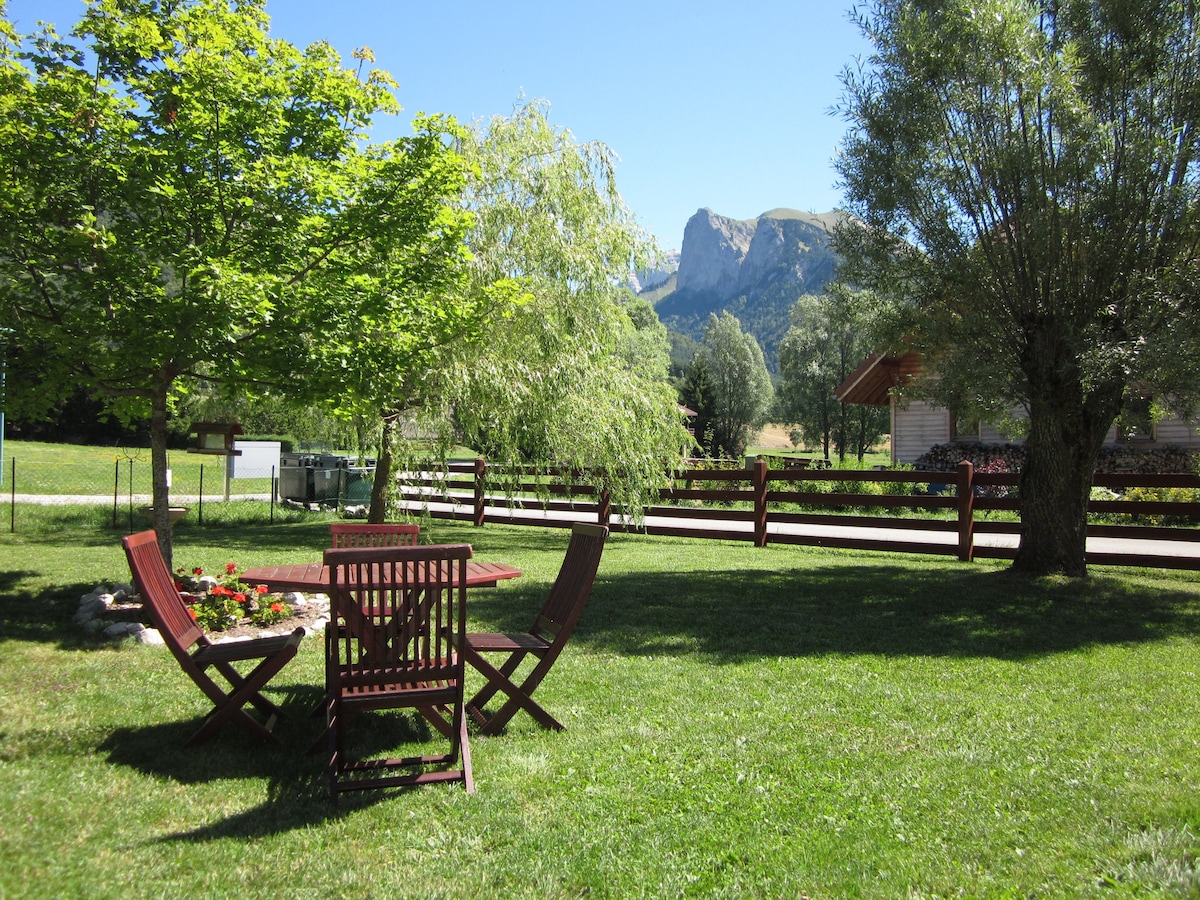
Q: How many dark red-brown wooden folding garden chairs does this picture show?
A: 4